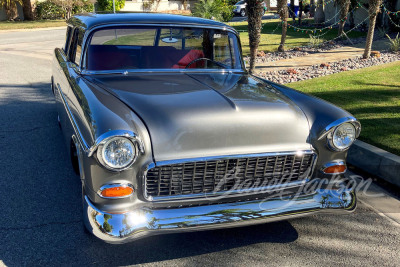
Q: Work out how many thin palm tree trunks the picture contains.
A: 4